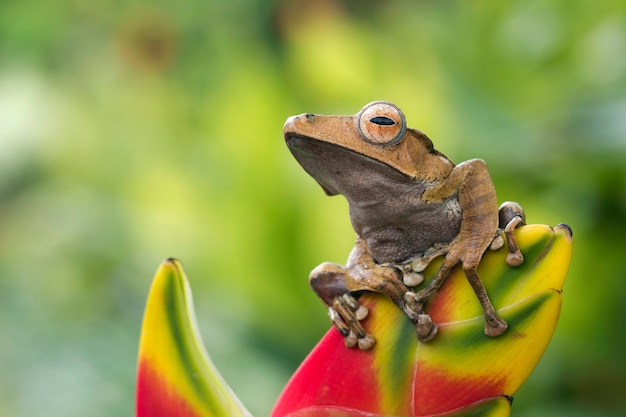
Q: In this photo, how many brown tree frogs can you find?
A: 1